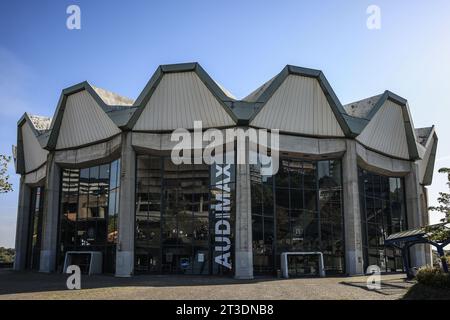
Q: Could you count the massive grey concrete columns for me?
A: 6